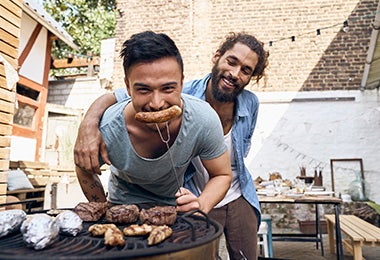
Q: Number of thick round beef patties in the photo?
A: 3